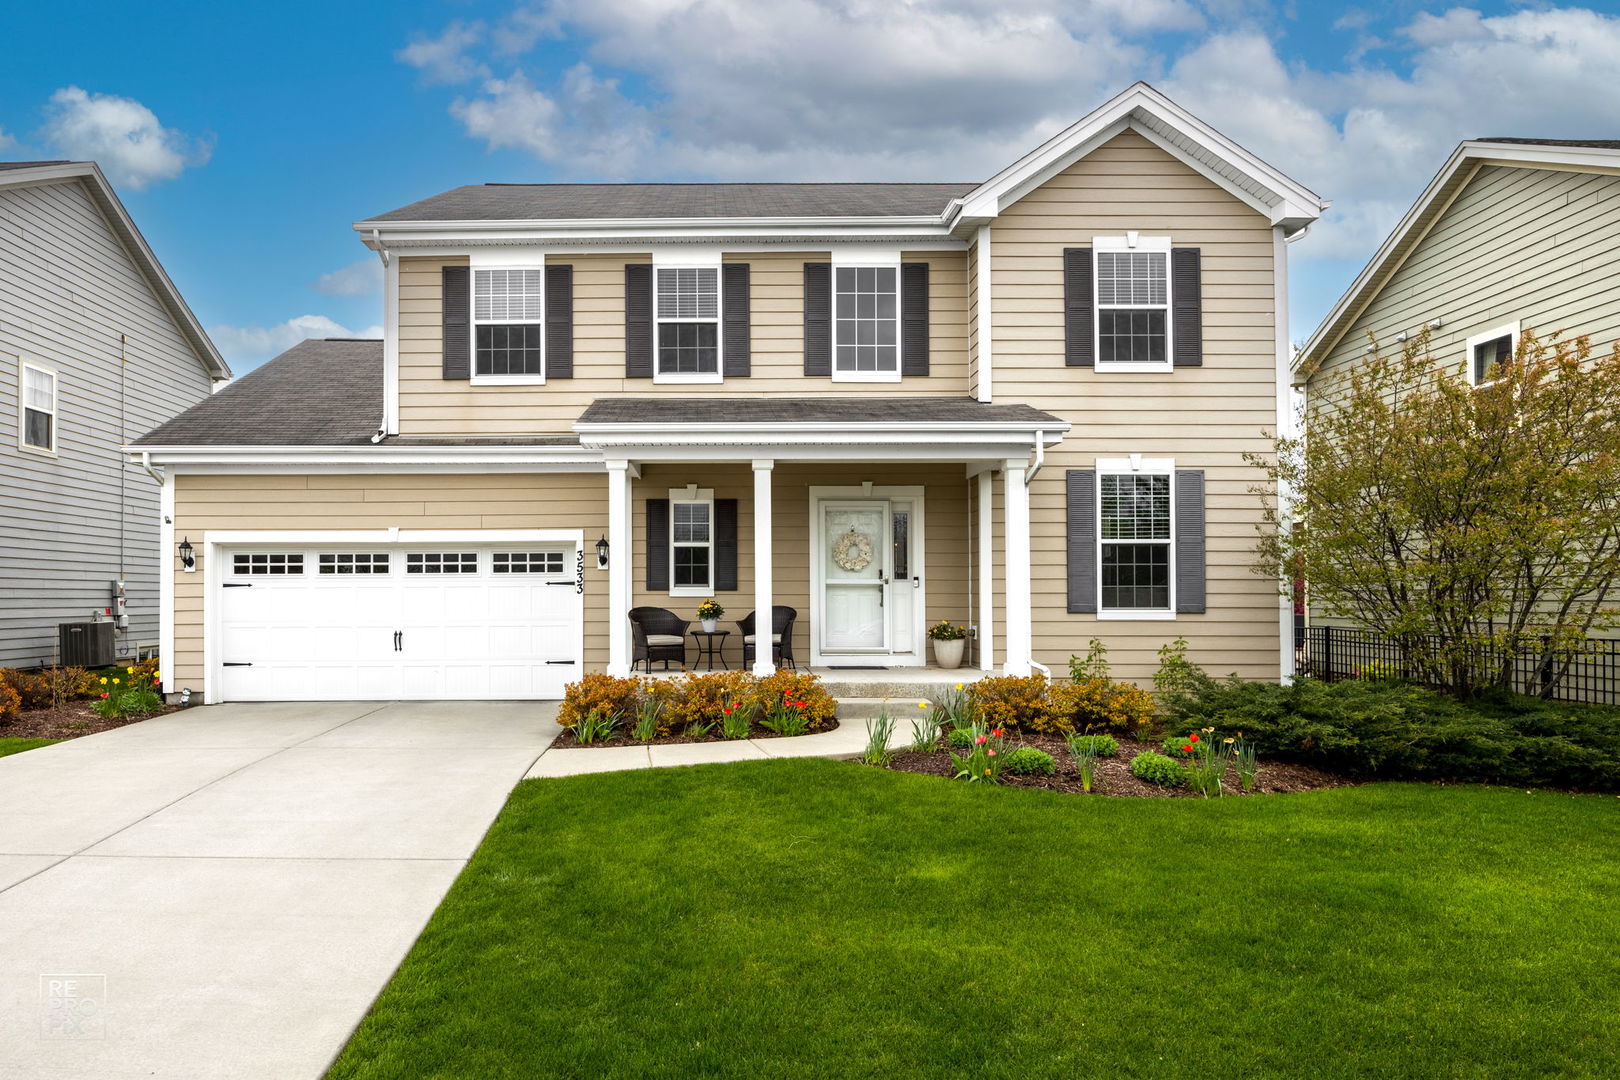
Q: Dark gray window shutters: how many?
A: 12